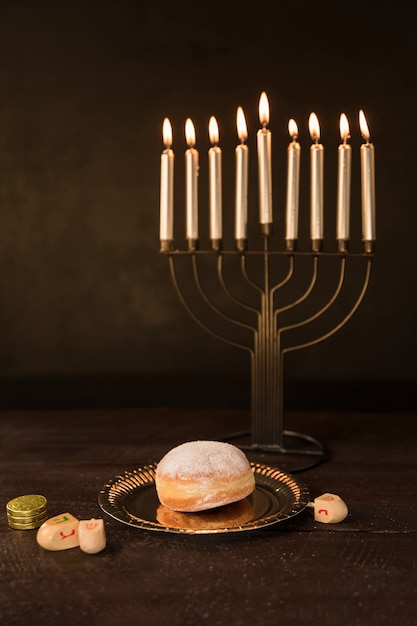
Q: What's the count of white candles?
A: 9